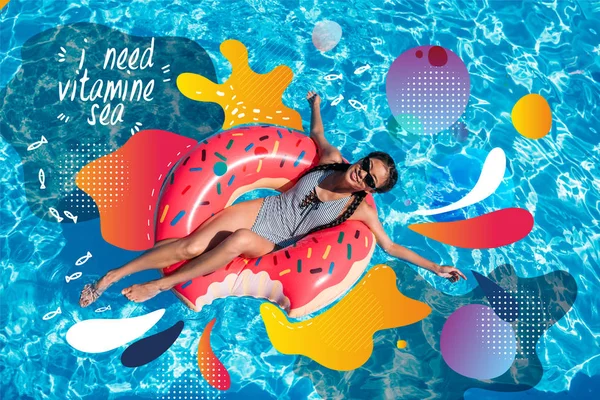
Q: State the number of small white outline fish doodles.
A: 12